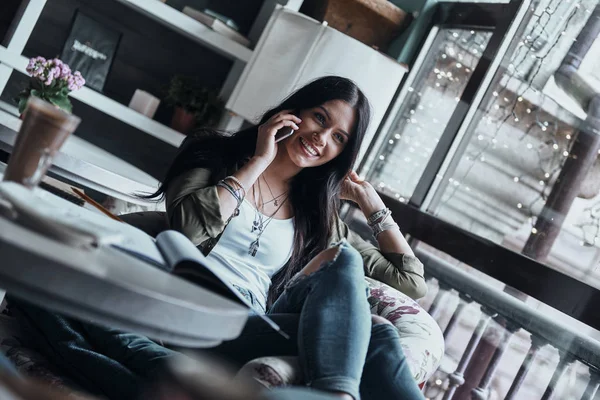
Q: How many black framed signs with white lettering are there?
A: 1